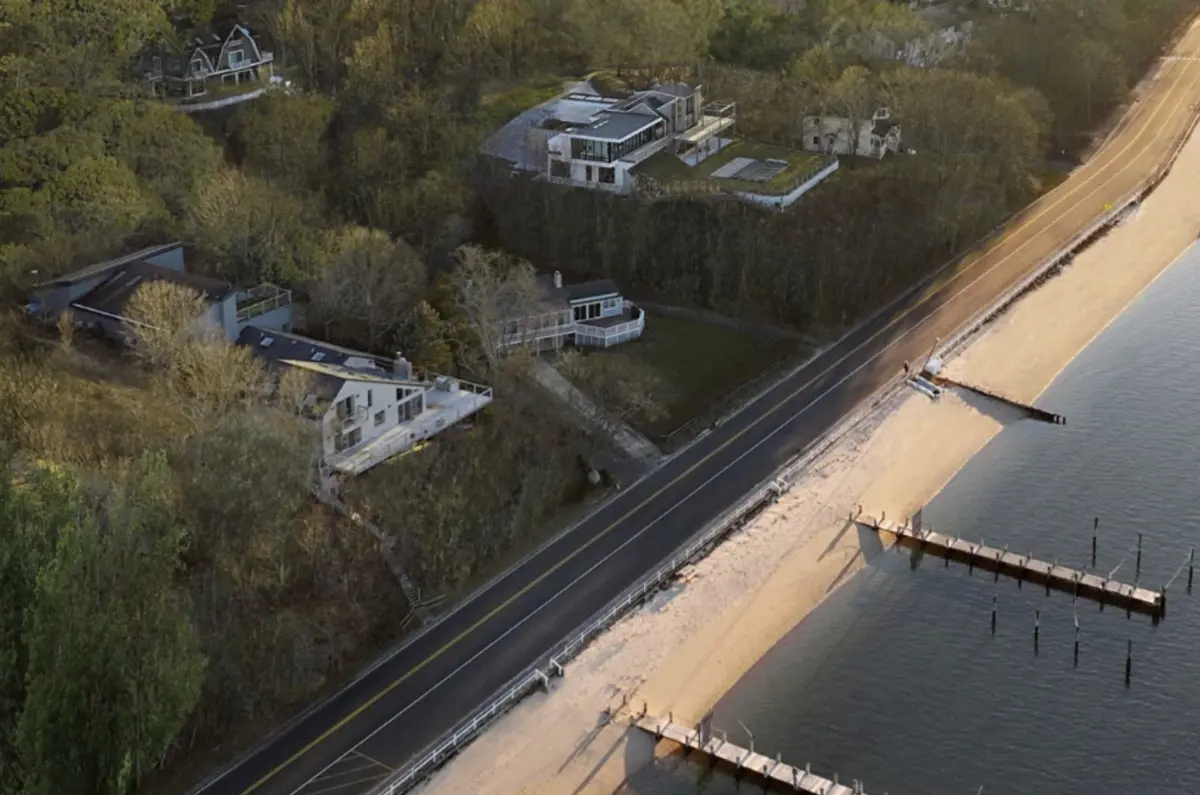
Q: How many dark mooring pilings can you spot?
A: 7